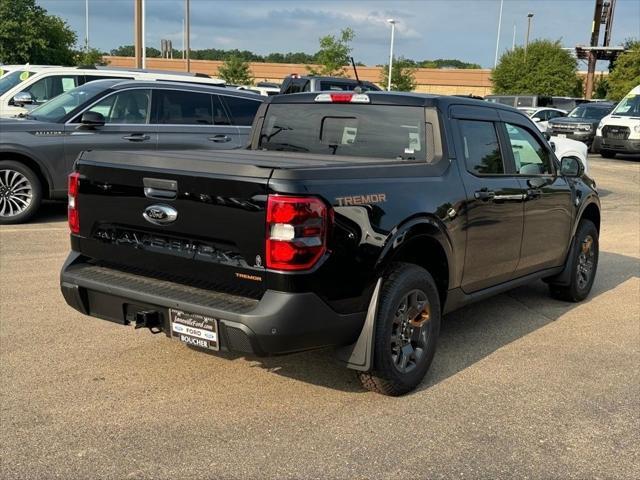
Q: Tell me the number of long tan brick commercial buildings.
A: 1